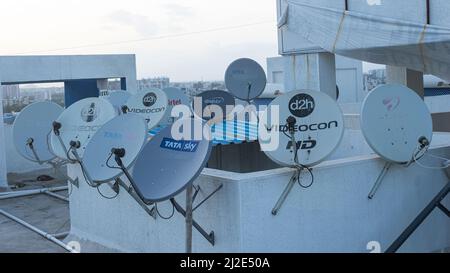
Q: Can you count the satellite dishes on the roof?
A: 11